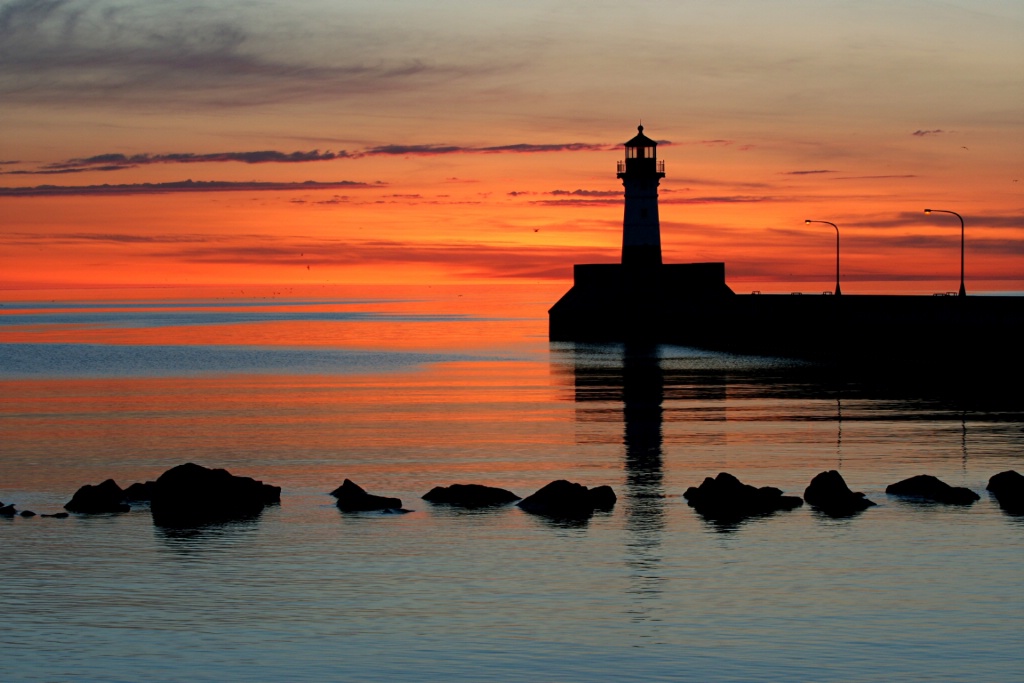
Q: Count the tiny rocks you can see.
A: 3